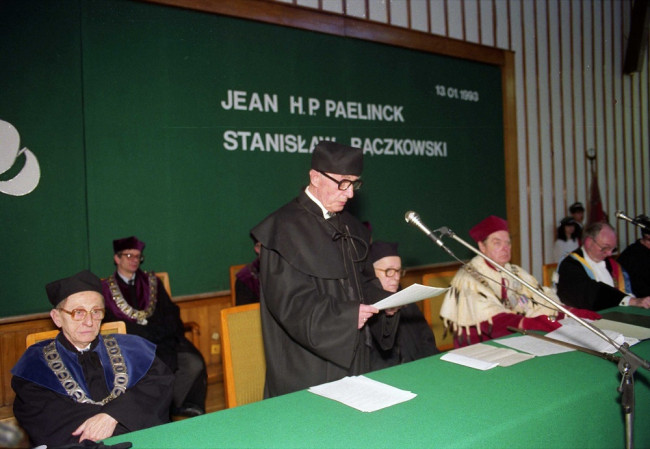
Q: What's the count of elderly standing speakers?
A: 1